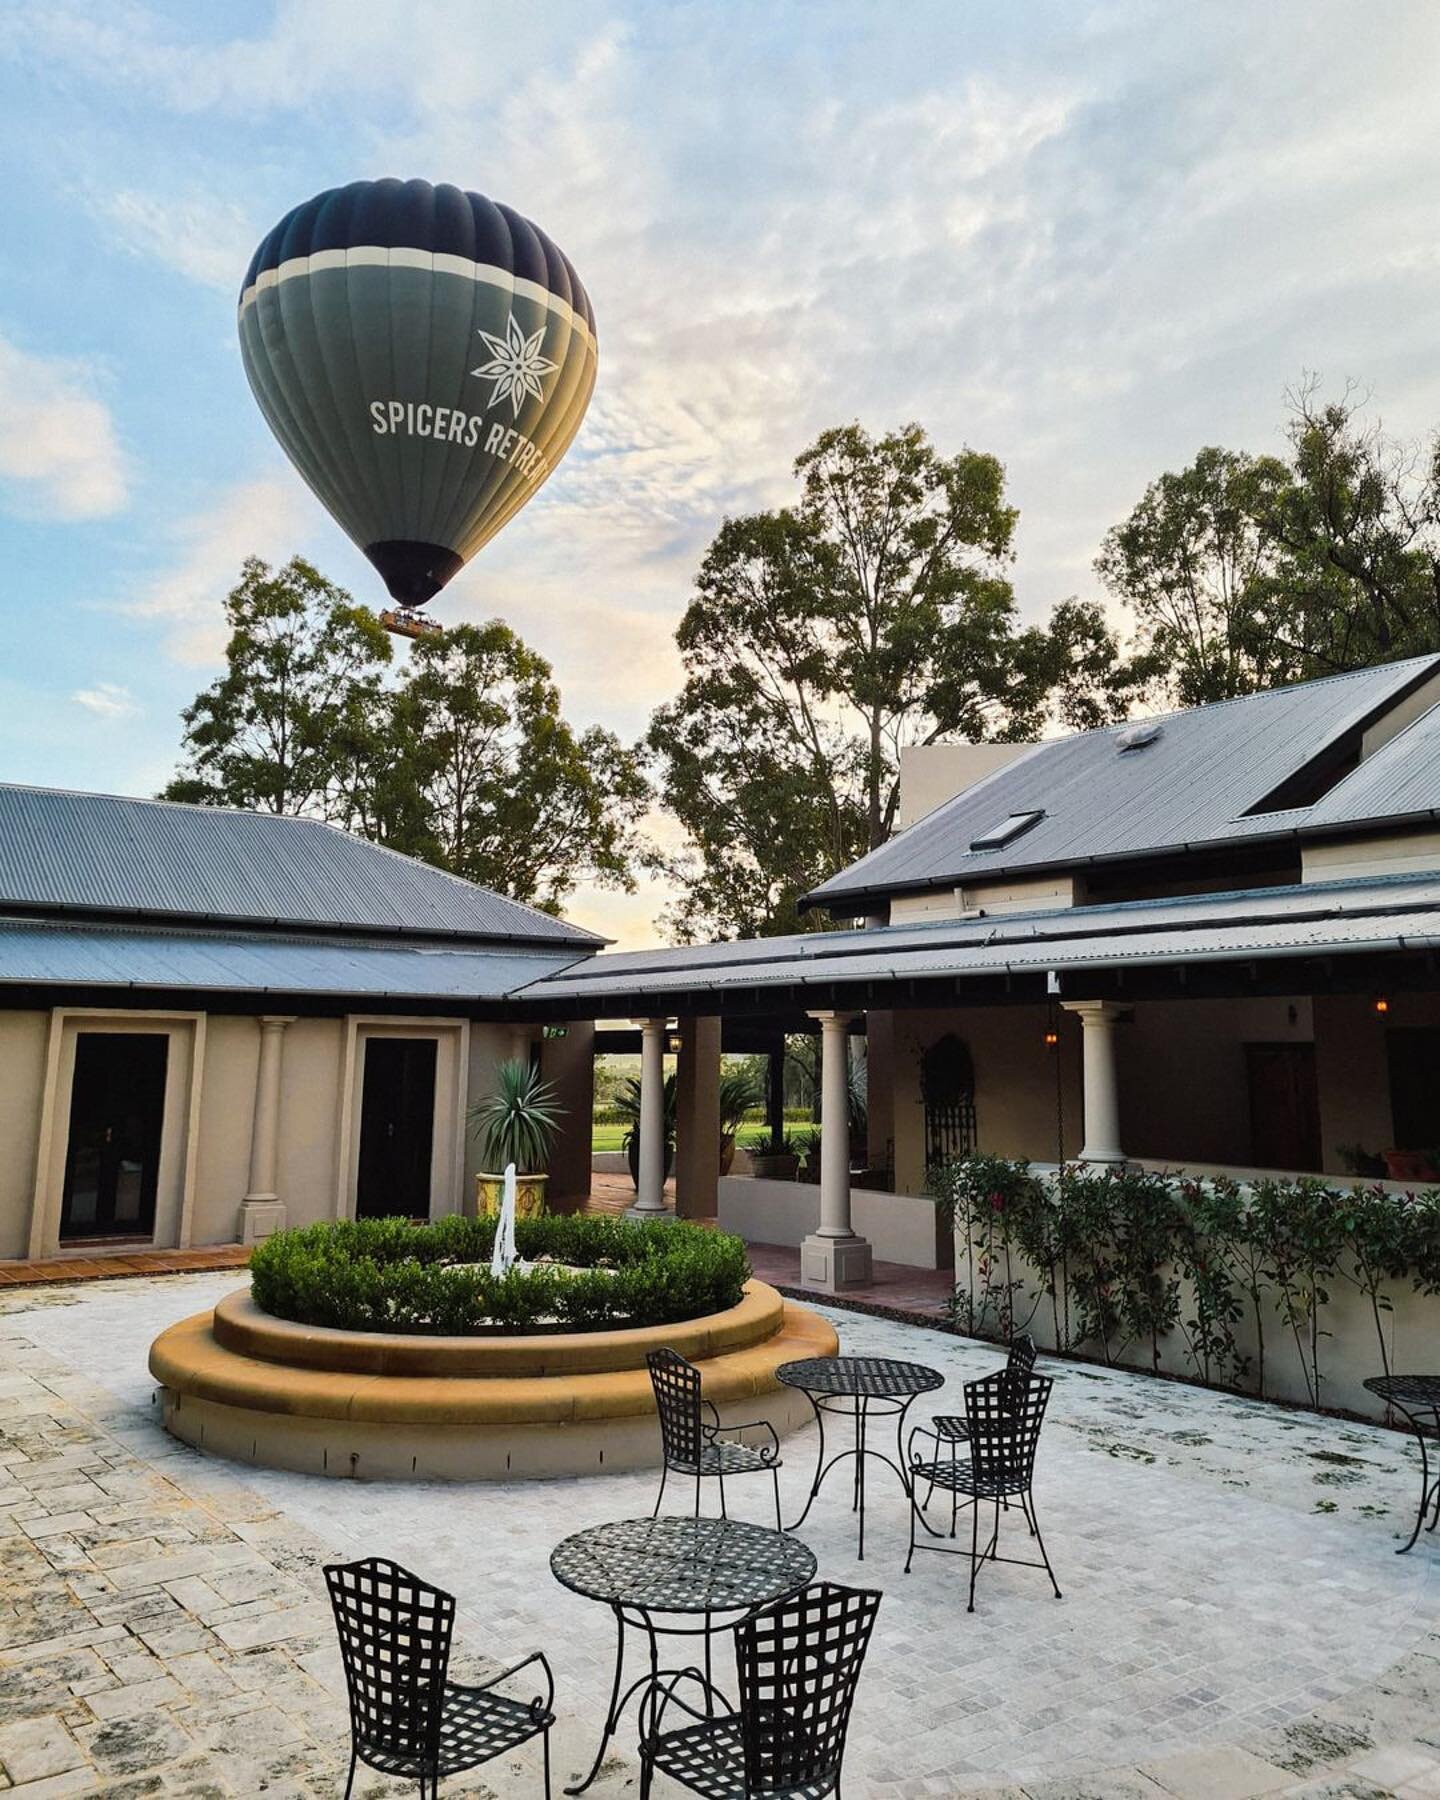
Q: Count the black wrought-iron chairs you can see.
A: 5